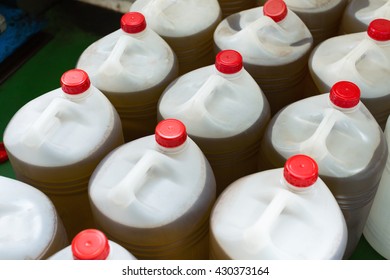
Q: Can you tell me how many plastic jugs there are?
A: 15